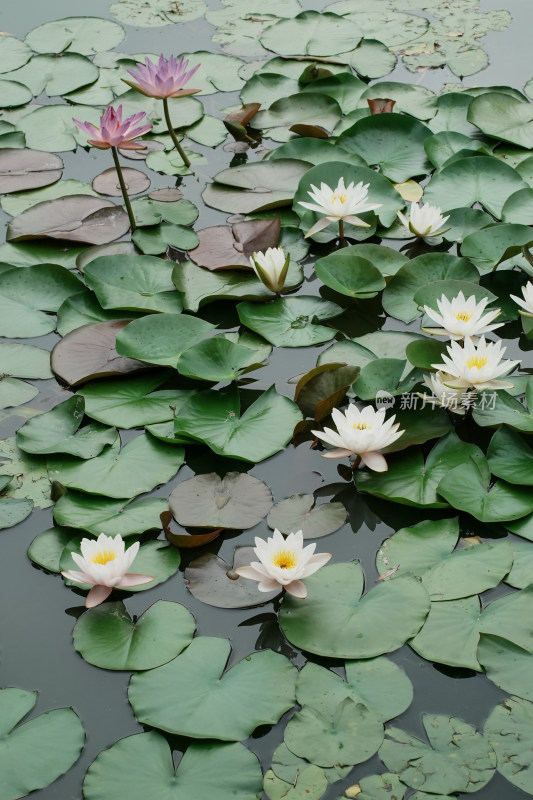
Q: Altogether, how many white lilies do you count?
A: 10